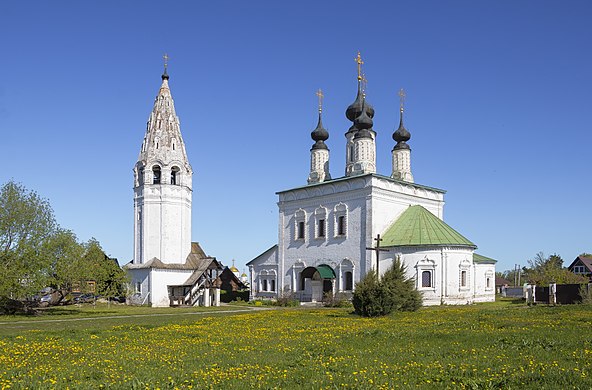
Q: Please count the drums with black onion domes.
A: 4